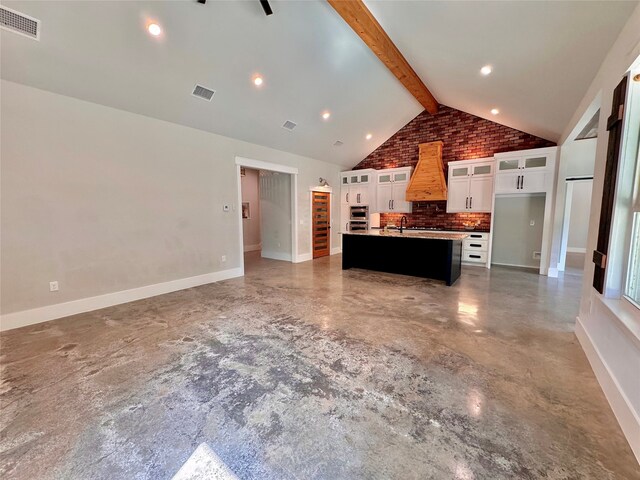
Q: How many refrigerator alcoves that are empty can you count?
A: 1